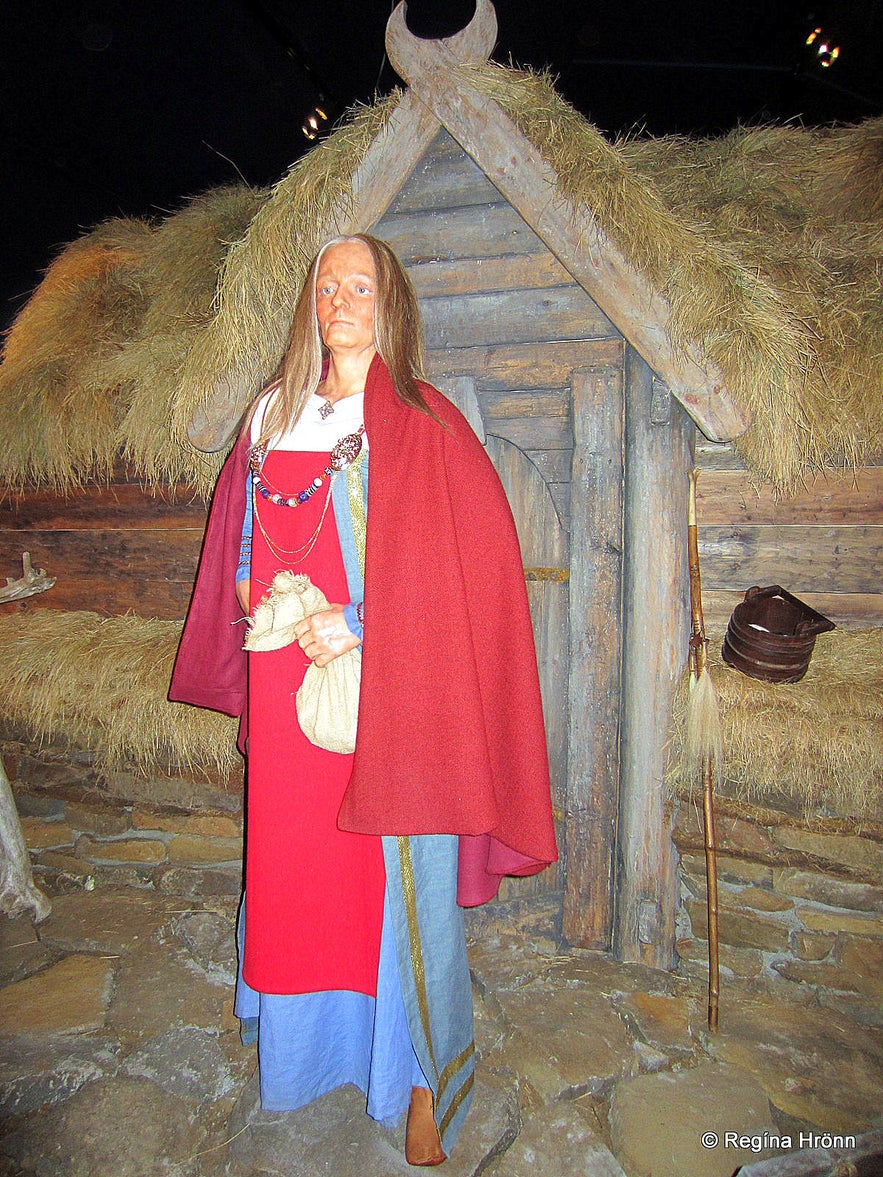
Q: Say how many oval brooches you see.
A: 2